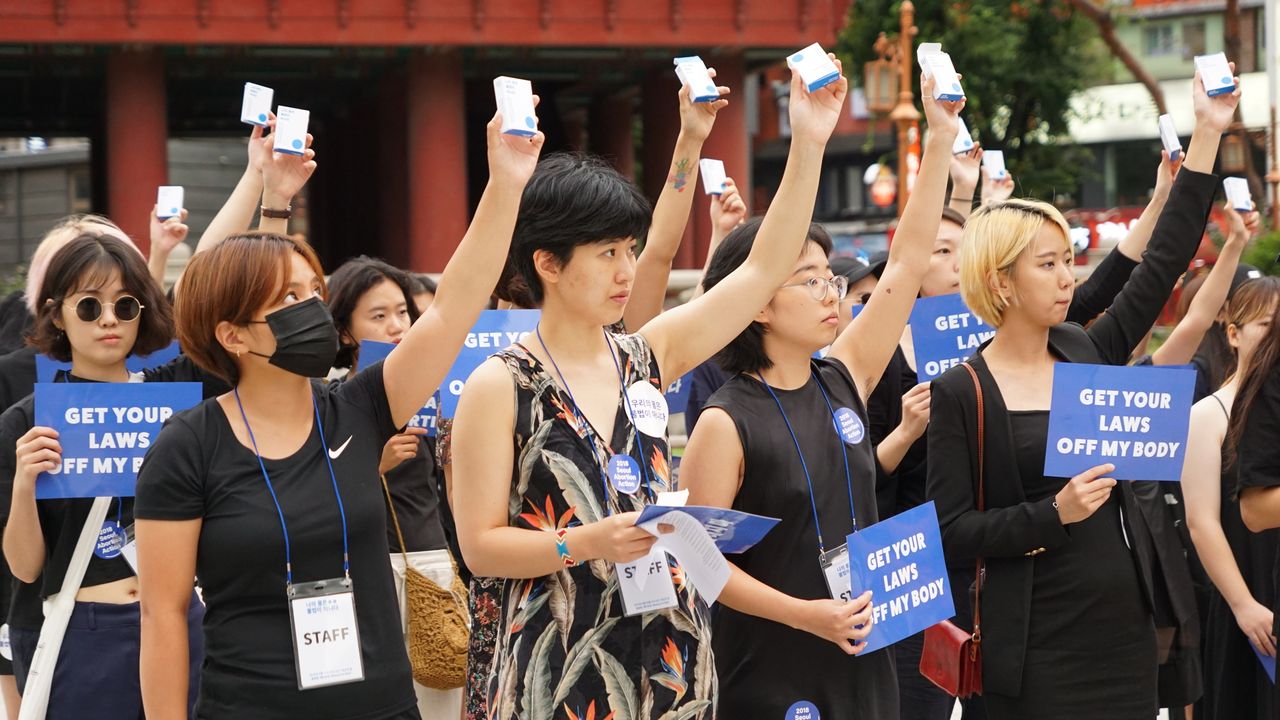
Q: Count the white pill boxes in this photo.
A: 13